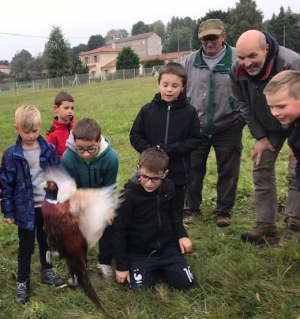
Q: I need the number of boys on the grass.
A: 6